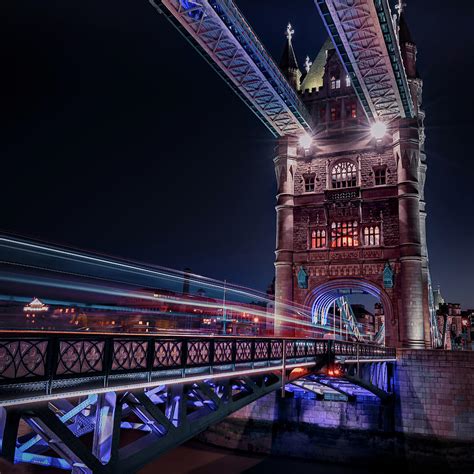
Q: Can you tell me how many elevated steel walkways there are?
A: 2